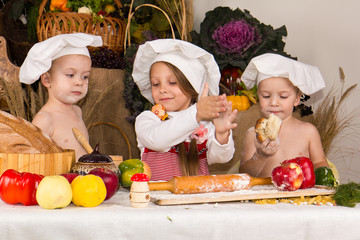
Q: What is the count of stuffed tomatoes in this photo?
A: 0